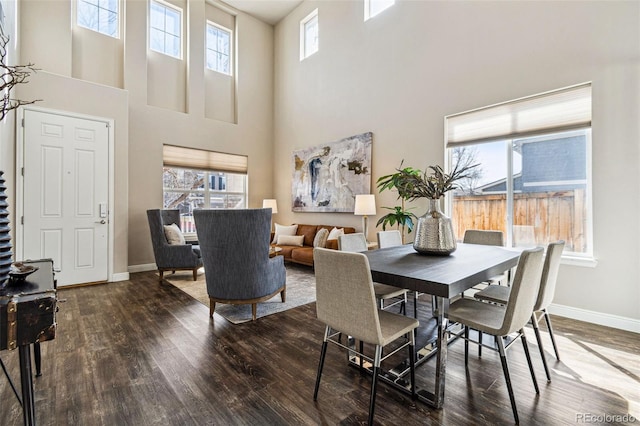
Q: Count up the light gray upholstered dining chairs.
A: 6